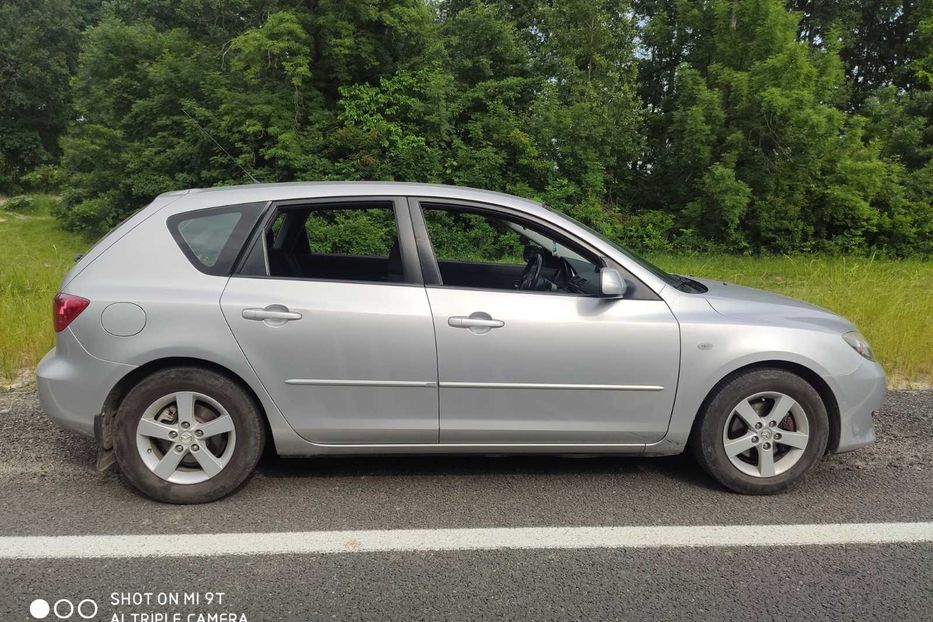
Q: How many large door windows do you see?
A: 2